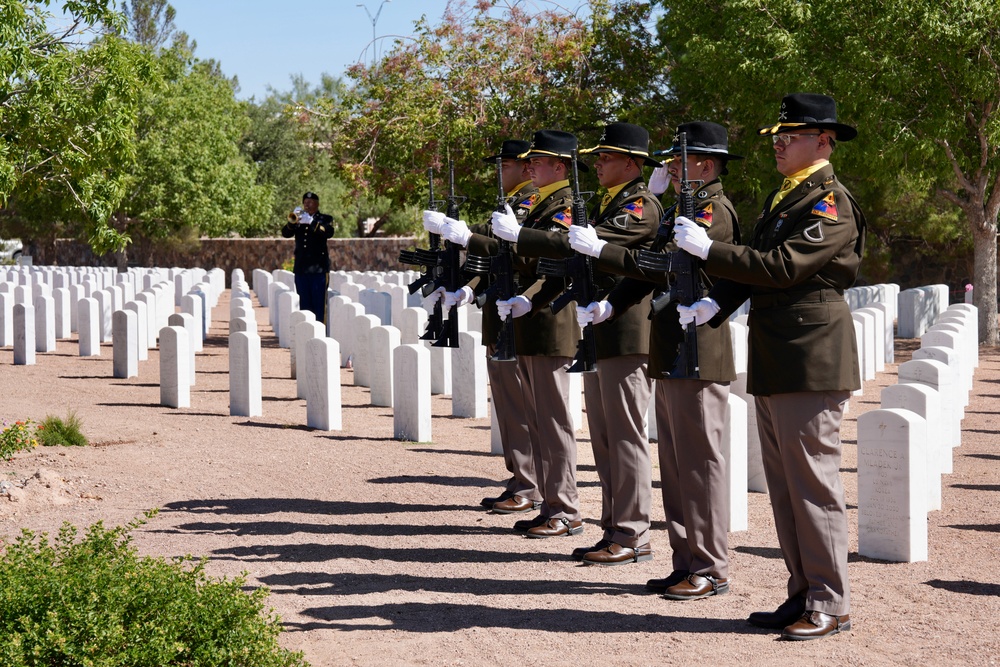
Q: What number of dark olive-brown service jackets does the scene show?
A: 5